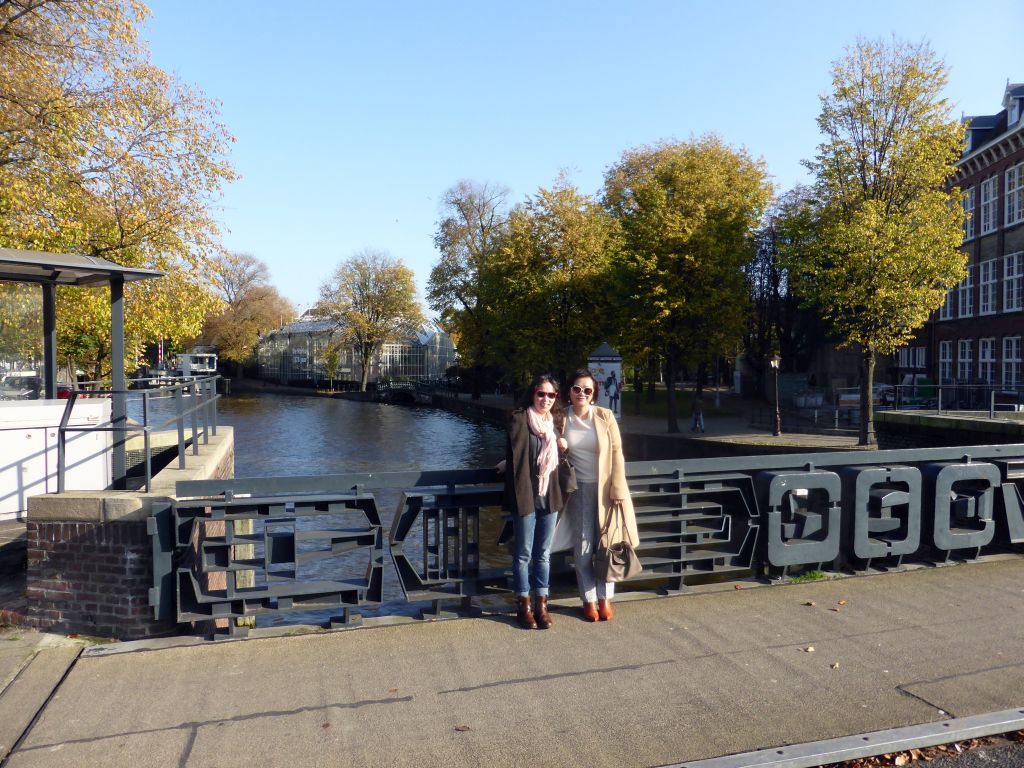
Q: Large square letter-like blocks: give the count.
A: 3